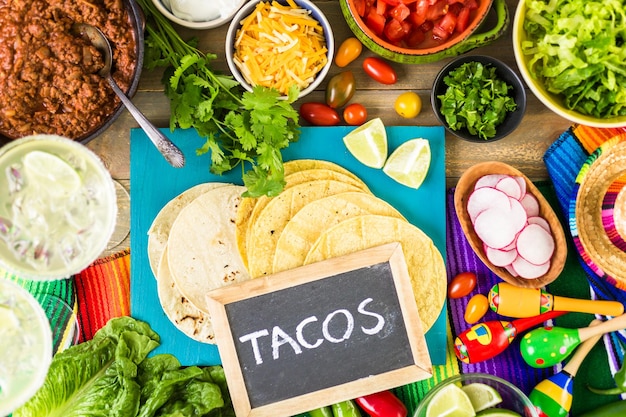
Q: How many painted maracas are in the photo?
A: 4